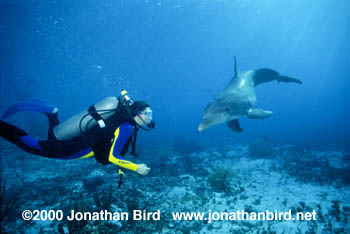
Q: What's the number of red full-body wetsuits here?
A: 0